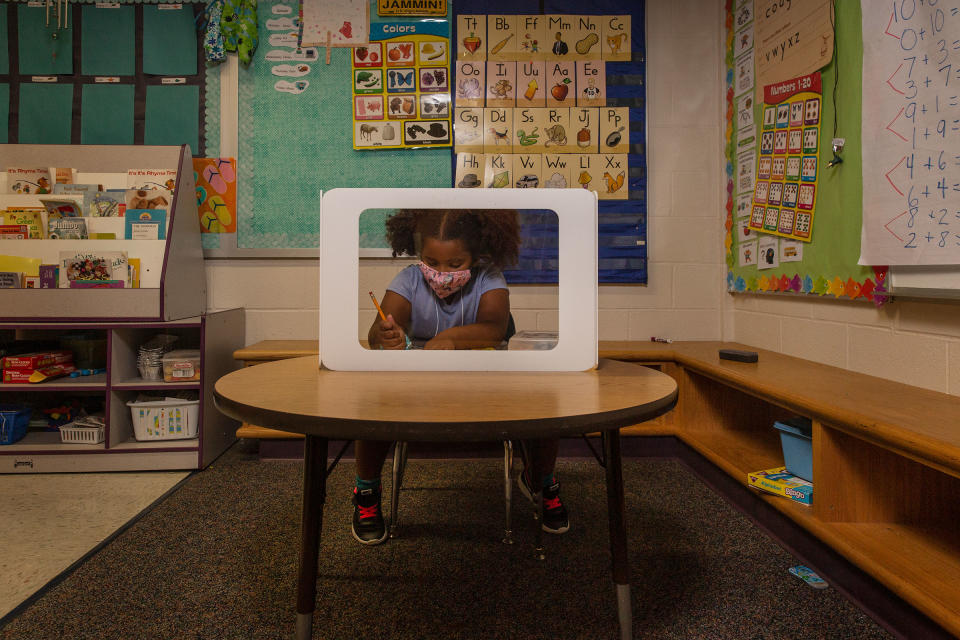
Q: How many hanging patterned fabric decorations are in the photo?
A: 2